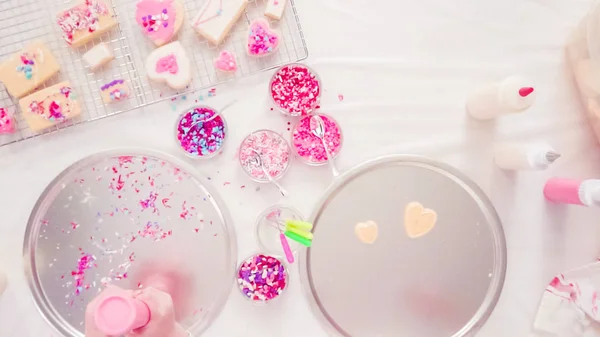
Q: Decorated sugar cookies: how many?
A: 12